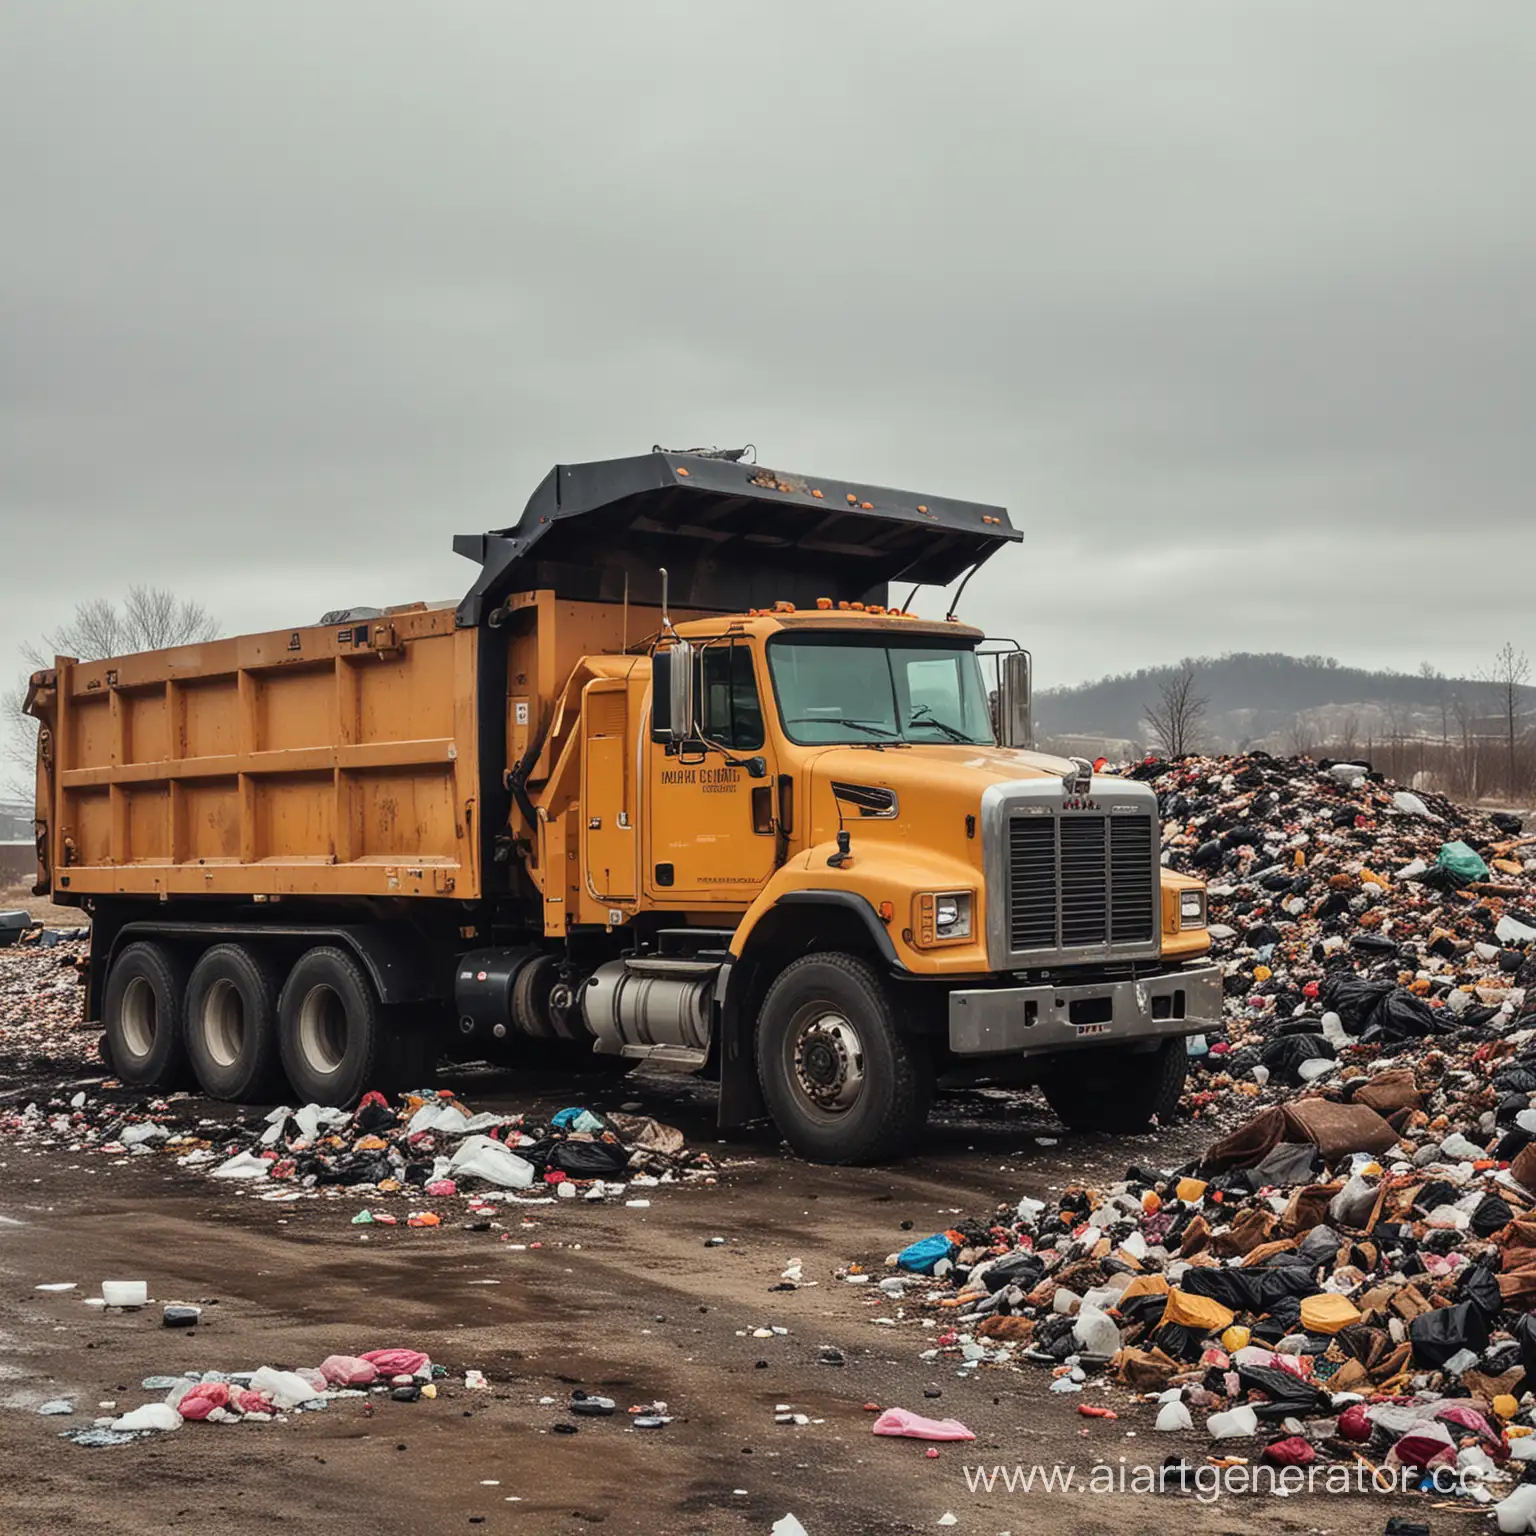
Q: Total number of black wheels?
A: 5